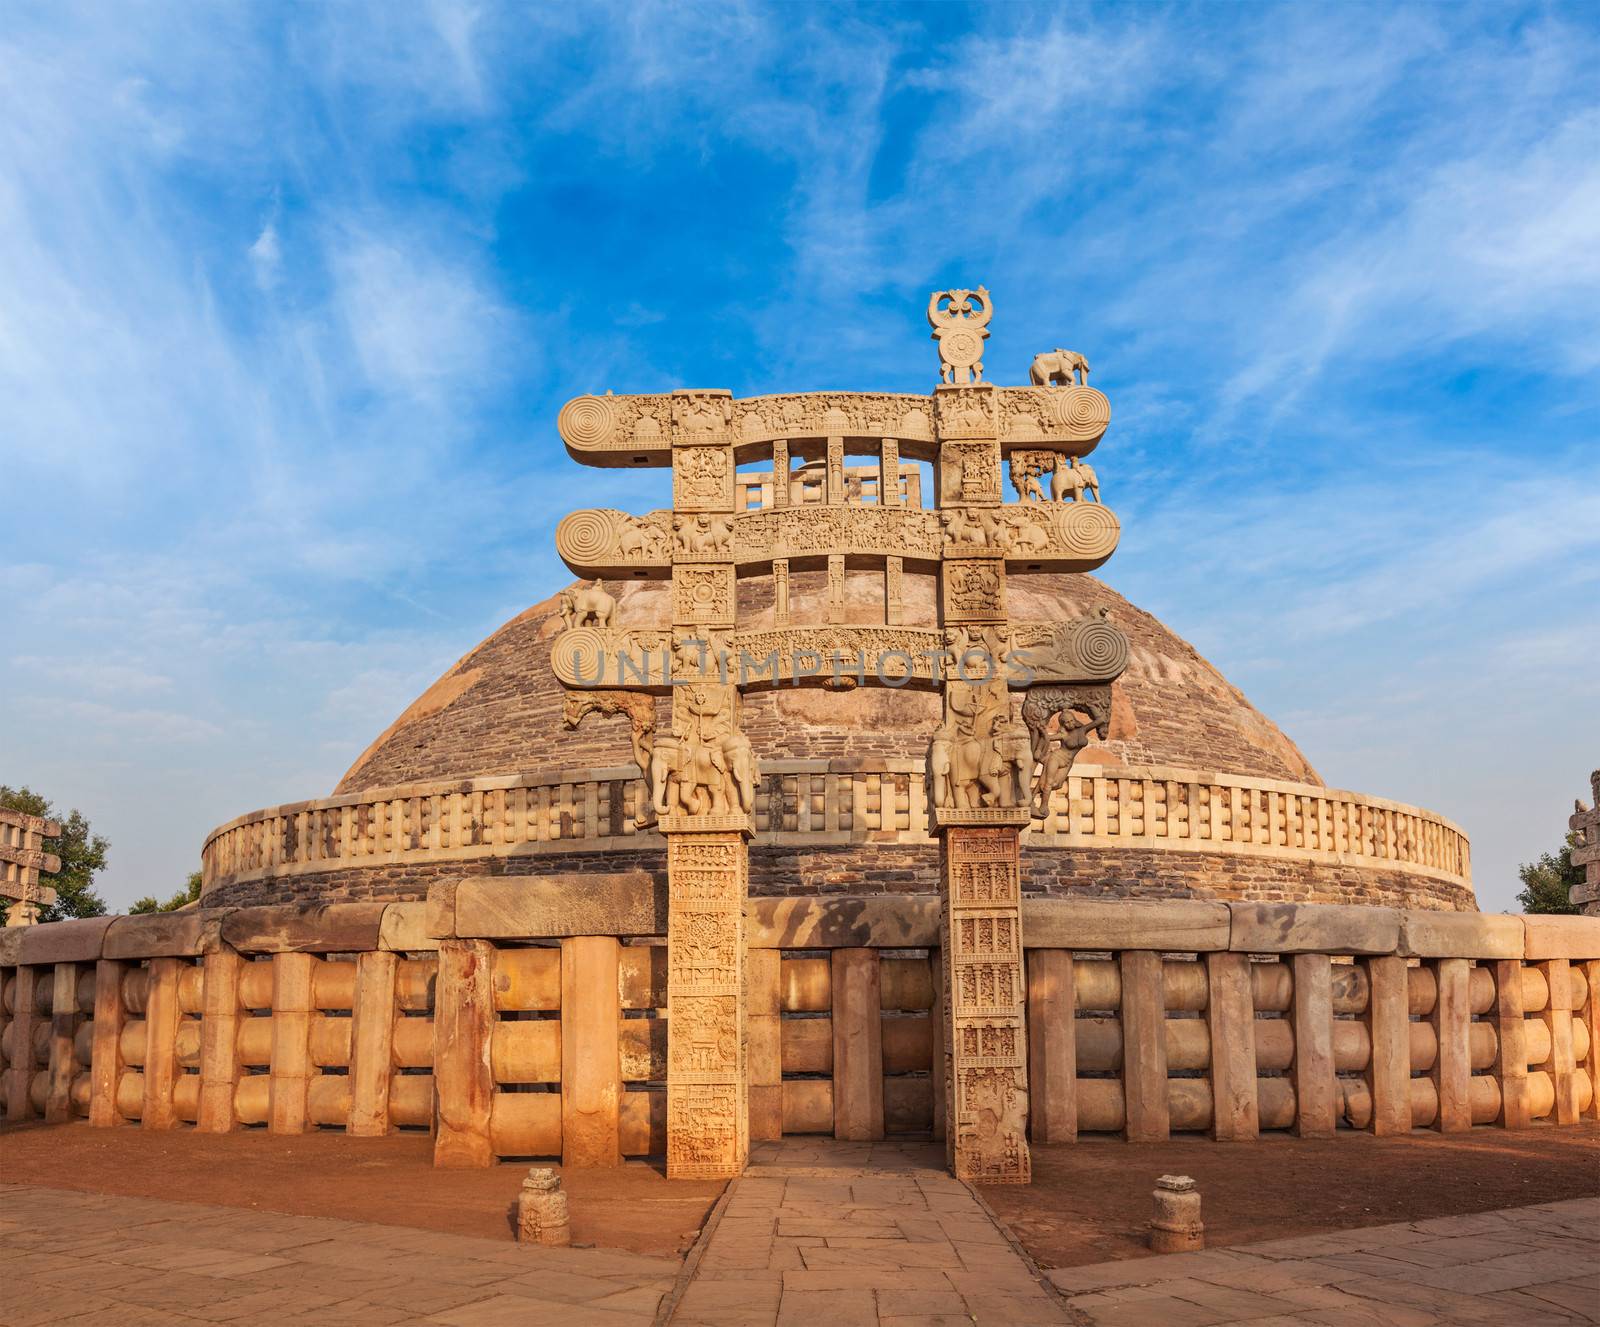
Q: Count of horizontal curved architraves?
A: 3